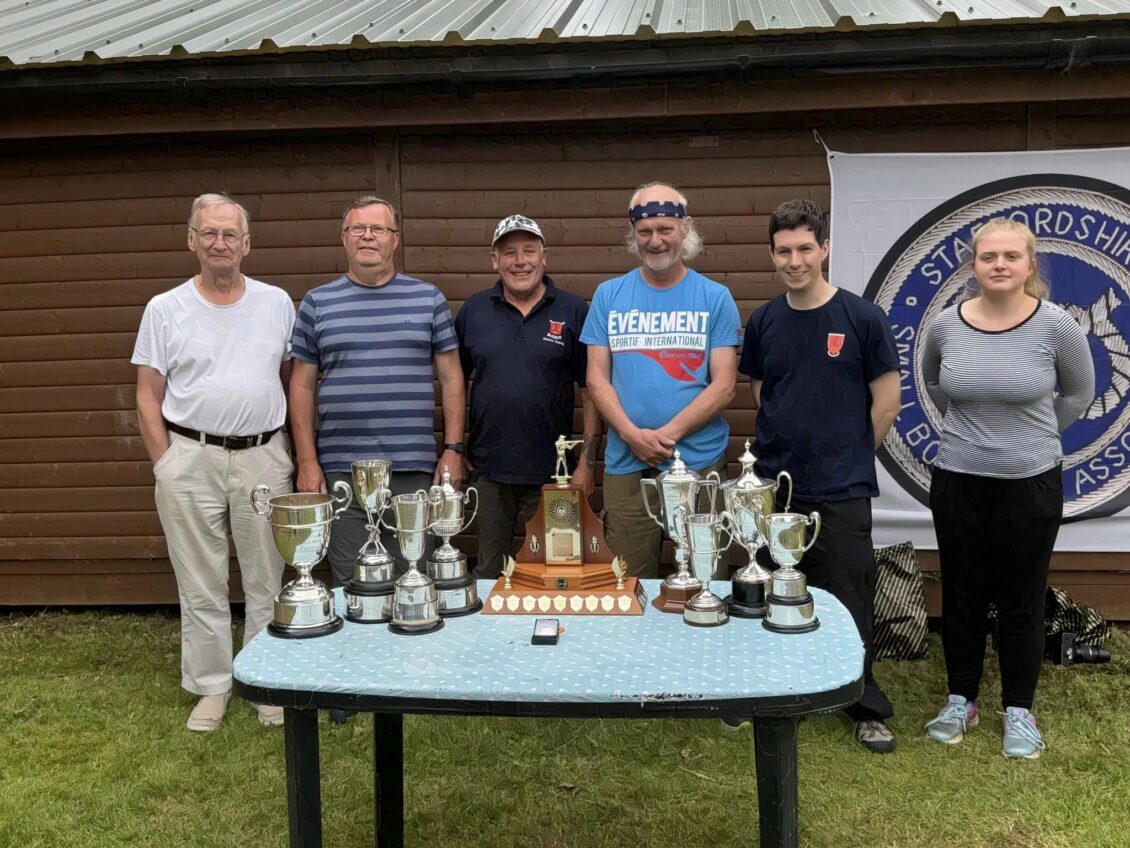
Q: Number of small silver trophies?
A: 8